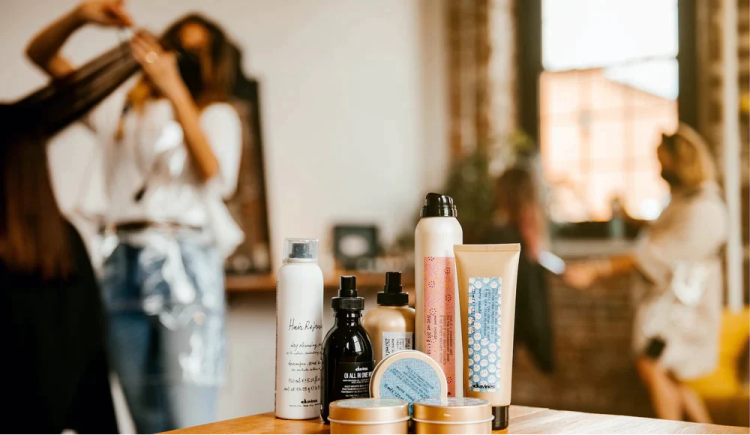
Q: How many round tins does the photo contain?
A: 3